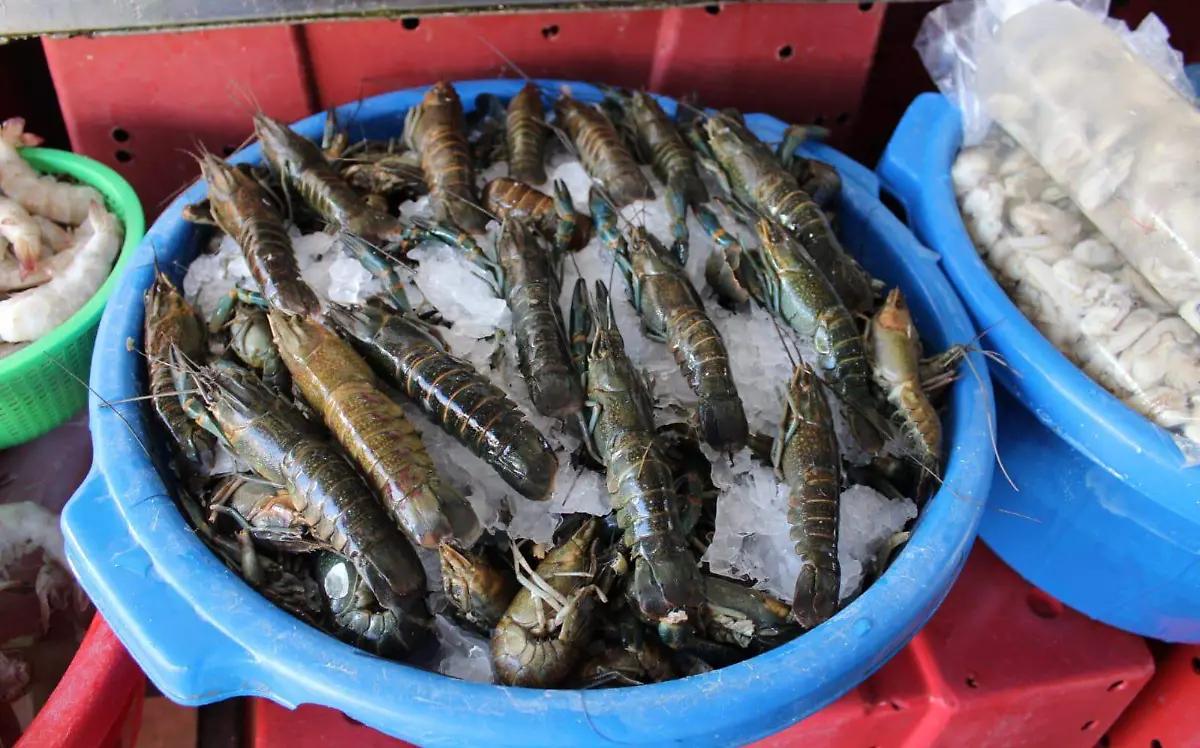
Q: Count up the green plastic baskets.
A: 1